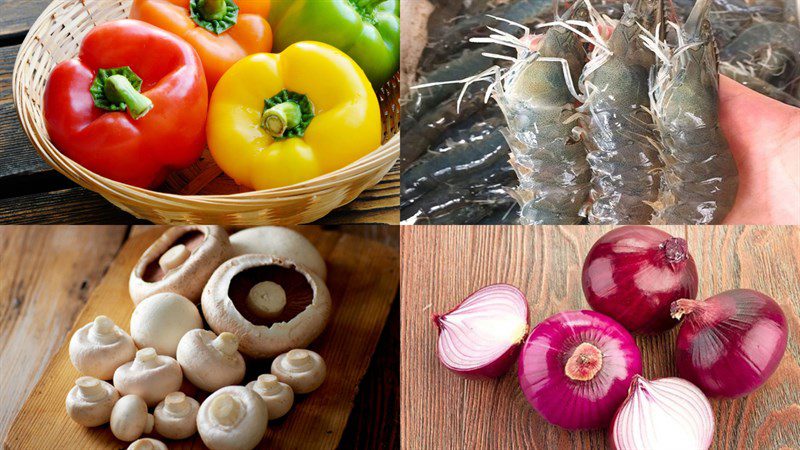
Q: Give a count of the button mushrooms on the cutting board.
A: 14